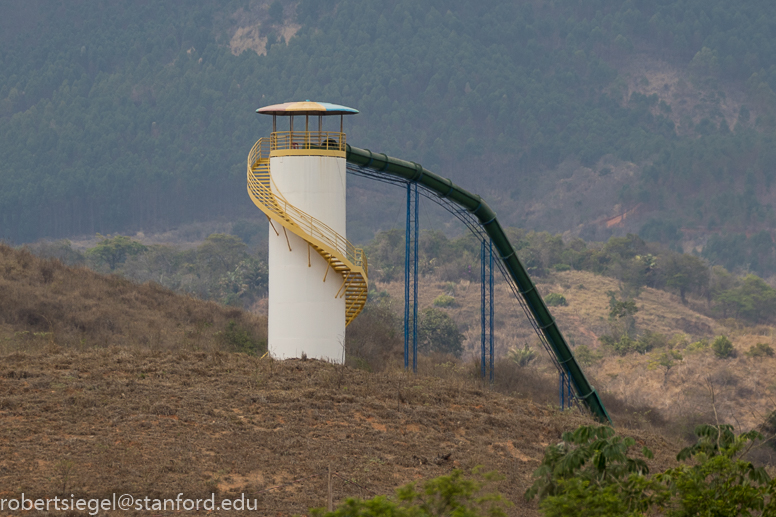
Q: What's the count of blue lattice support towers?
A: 3